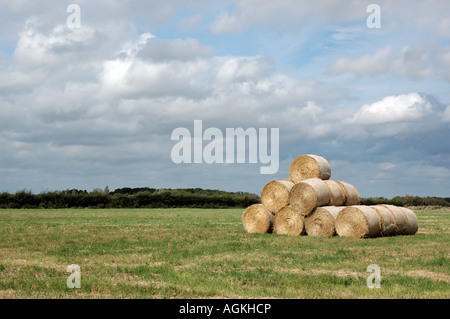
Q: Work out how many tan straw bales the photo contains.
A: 12